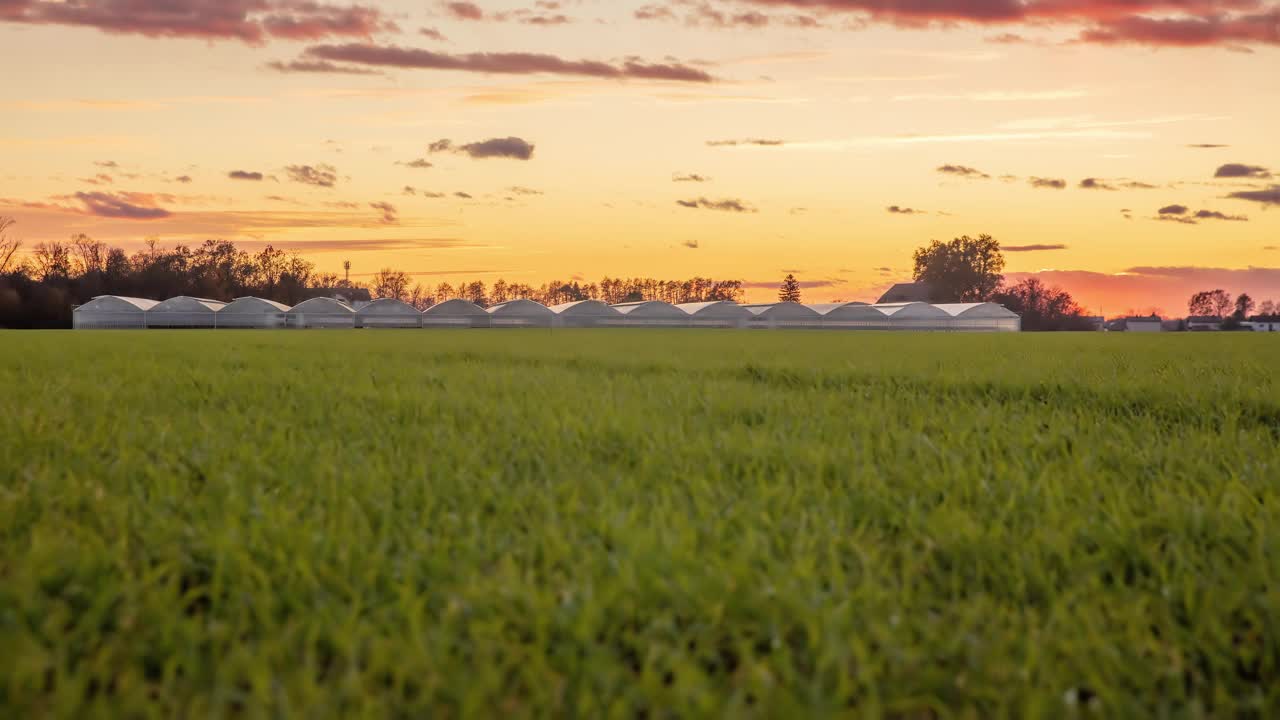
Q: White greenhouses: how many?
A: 14